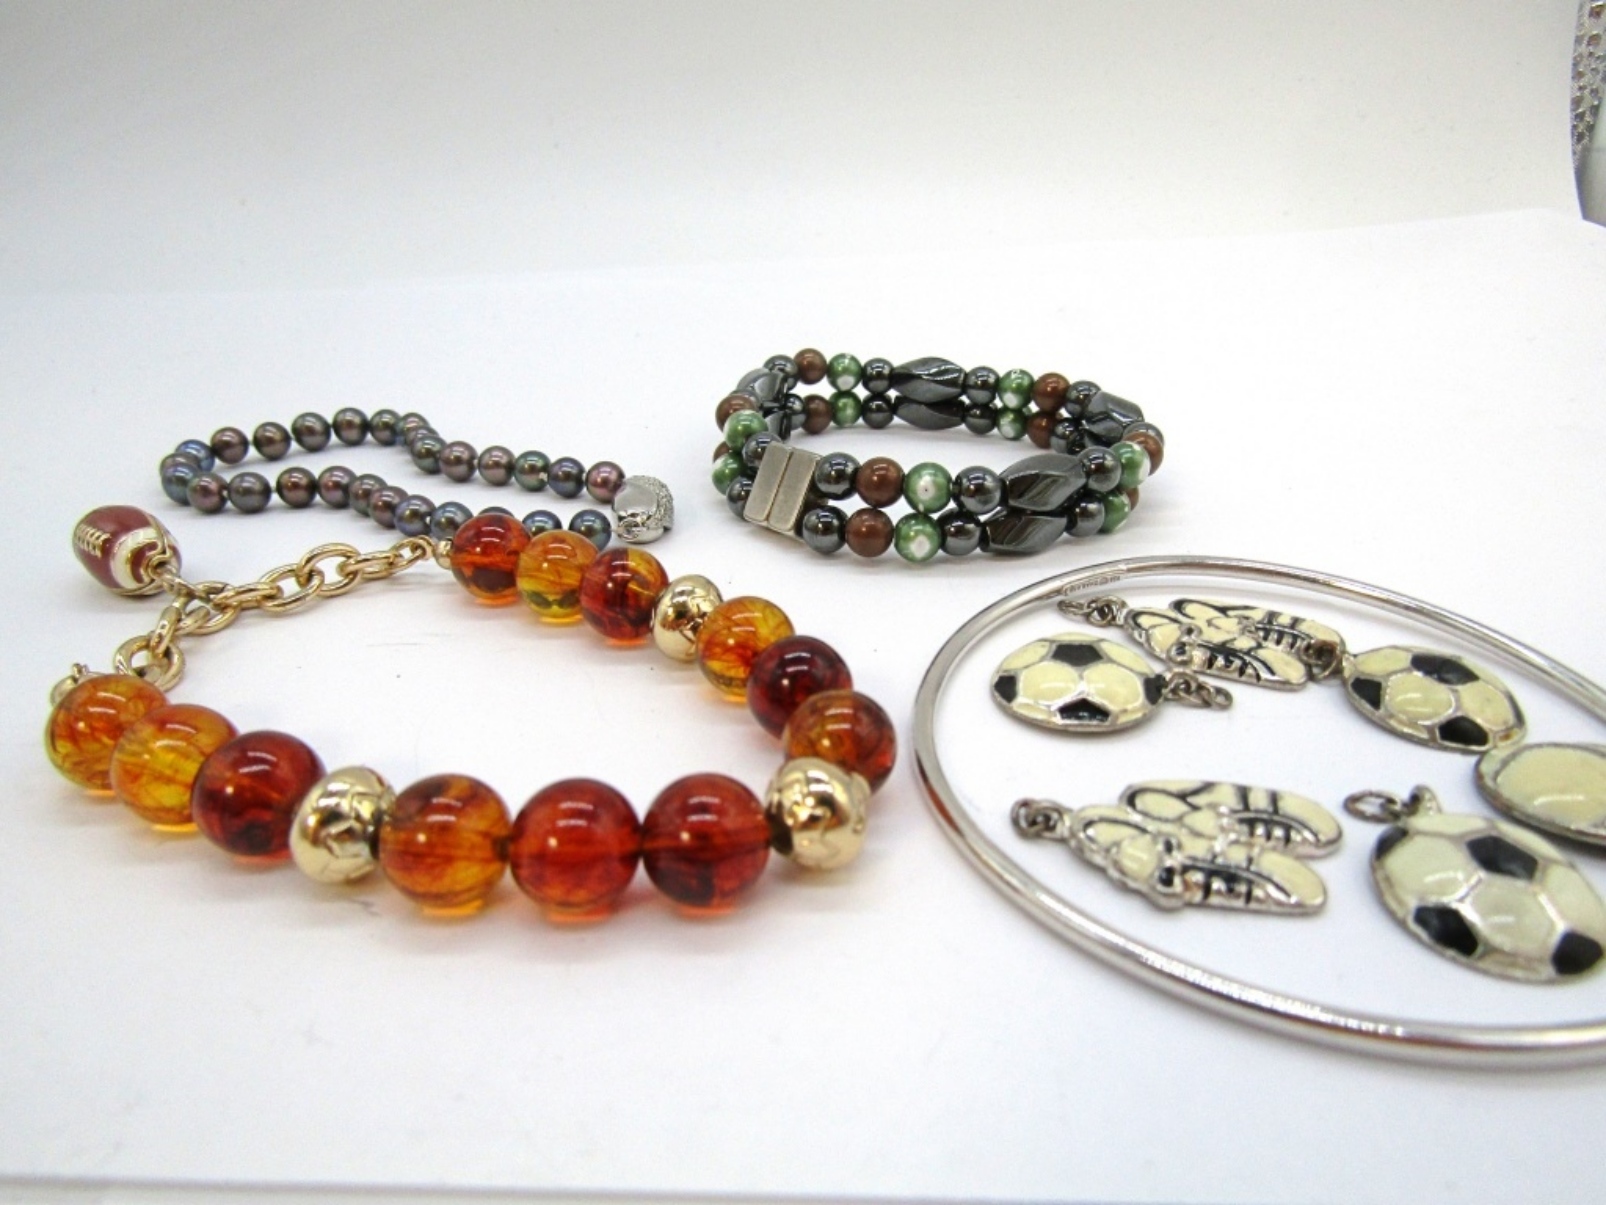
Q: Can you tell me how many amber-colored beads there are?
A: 12